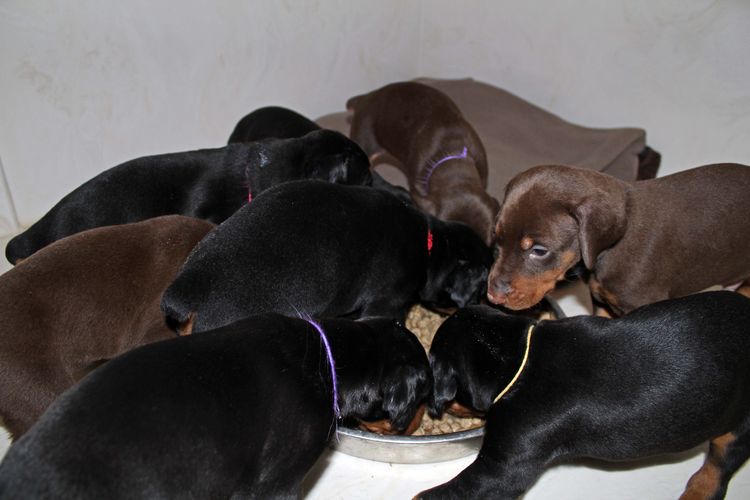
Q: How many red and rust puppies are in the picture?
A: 3